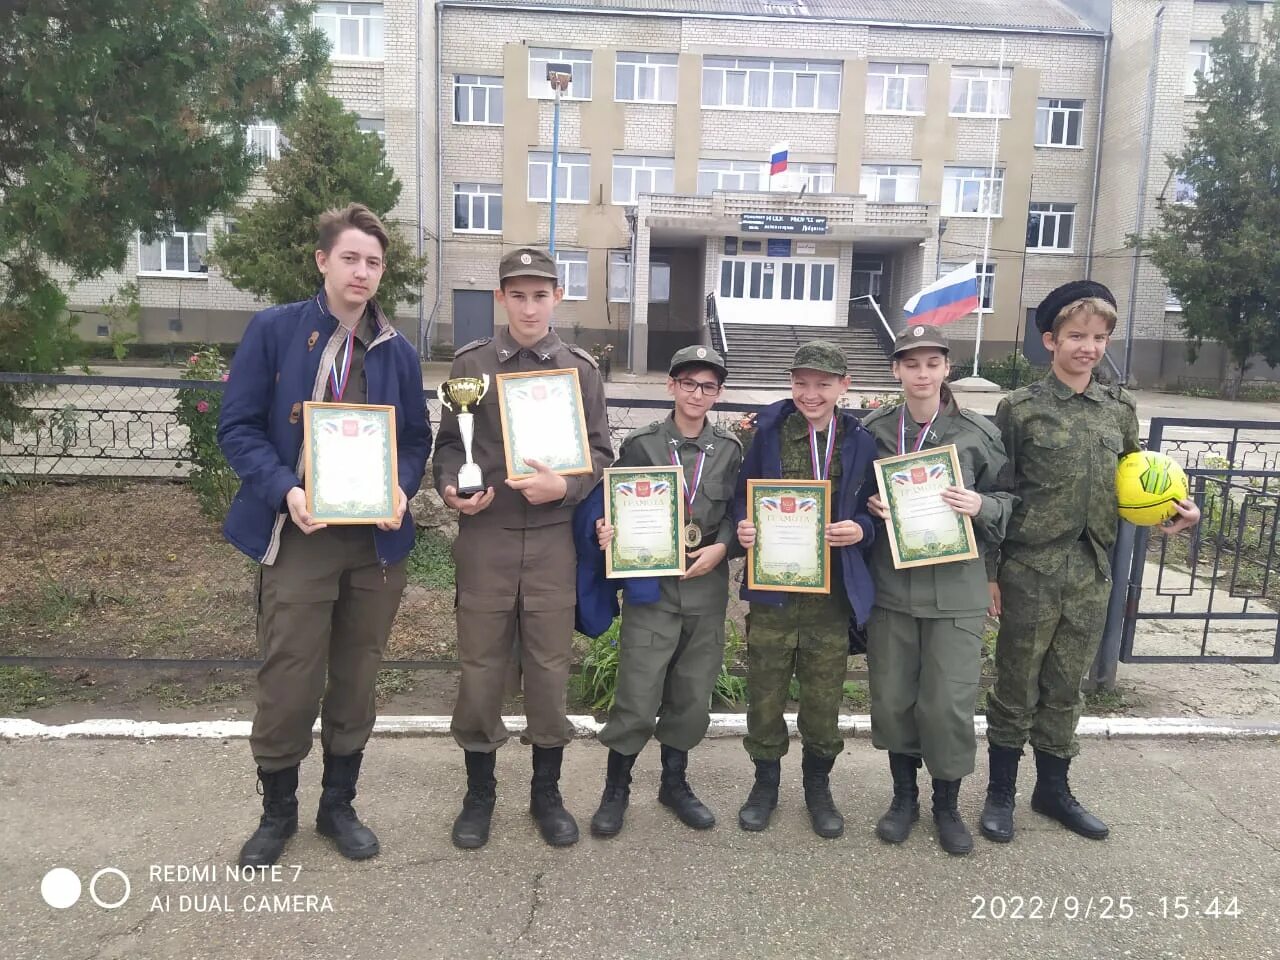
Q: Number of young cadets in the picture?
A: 6